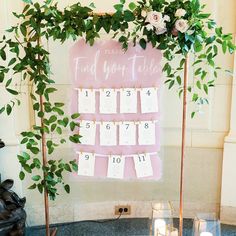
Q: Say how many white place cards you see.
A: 11